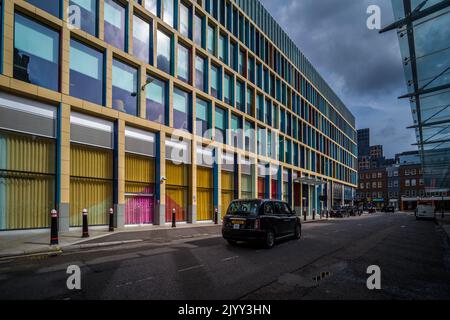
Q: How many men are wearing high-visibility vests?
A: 0